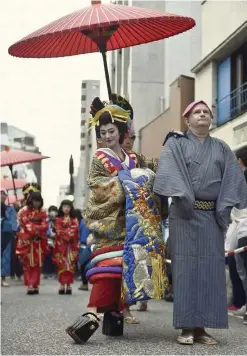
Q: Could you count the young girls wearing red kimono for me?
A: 2